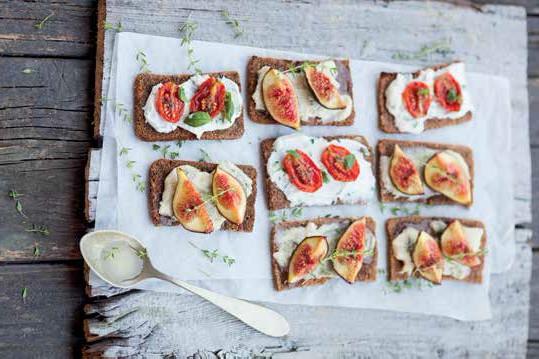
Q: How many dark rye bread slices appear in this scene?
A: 8